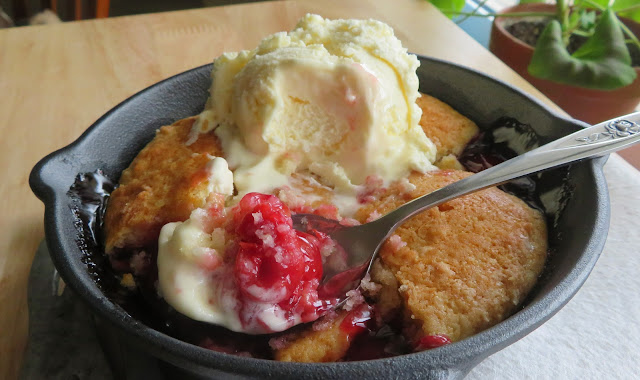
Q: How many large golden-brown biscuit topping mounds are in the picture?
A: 3